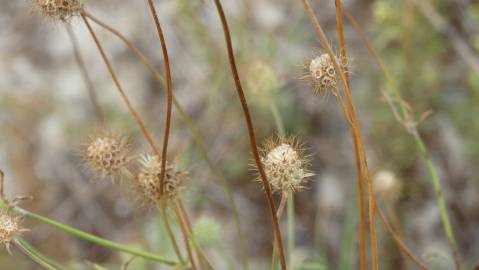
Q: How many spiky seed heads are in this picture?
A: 6